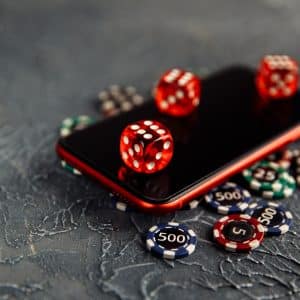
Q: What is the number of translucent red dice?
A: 3